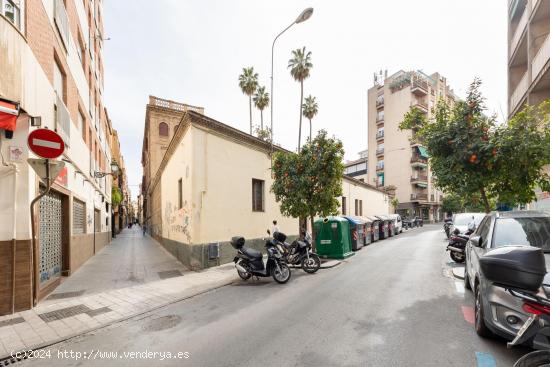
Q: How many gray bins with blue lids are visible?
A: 1